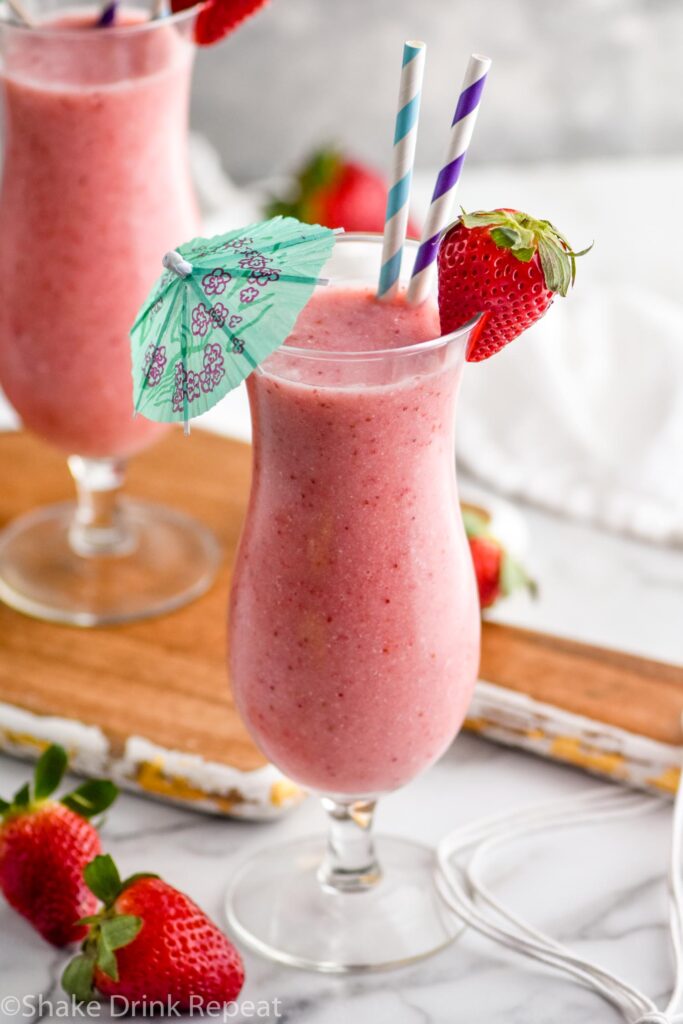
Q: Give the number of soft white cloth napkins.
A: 1